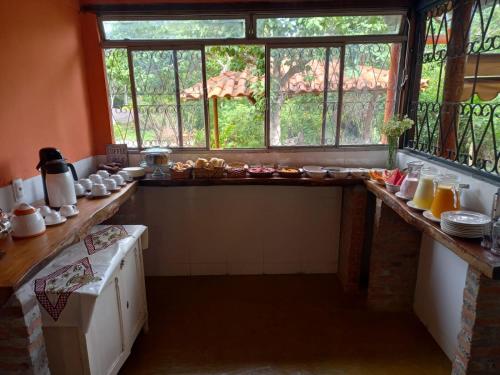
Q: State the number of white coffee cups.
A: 11